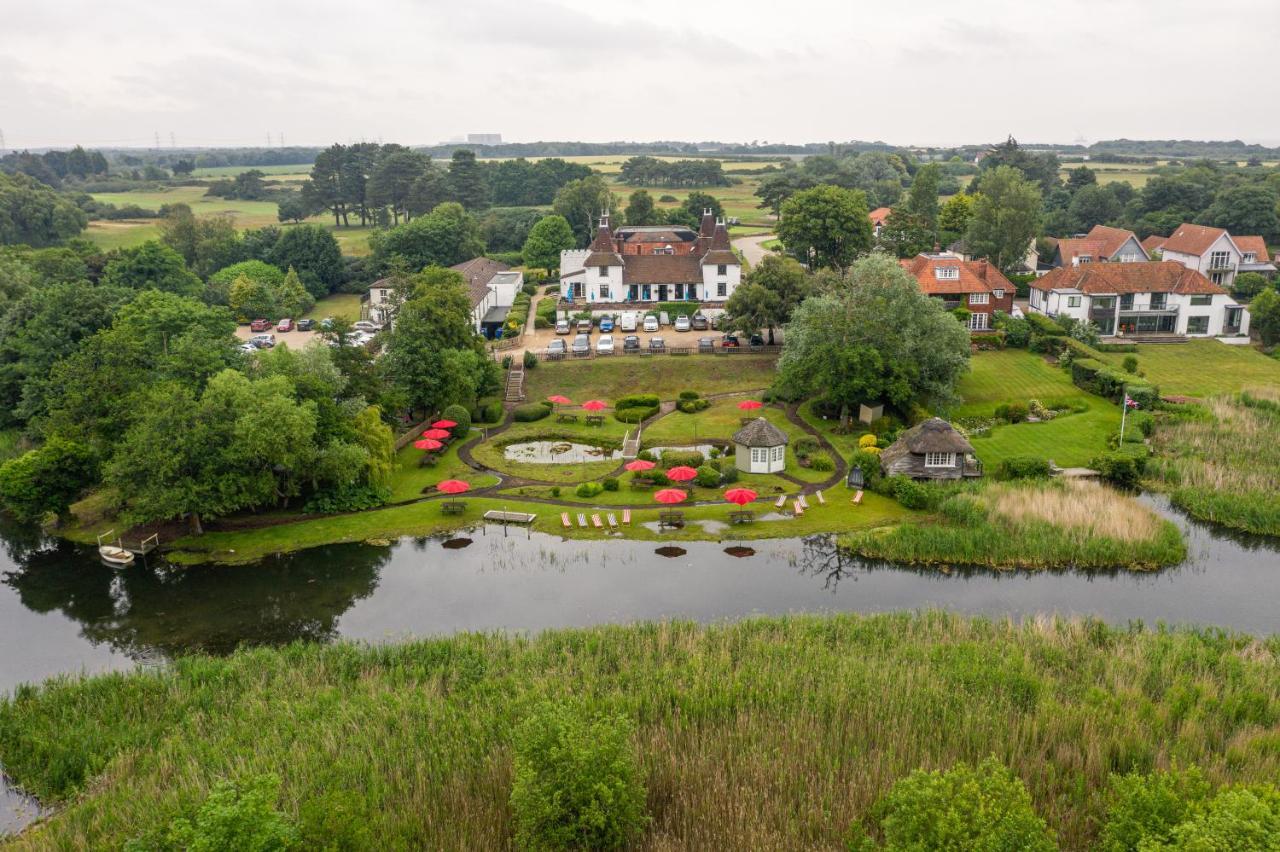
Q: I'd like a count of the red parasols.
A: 11